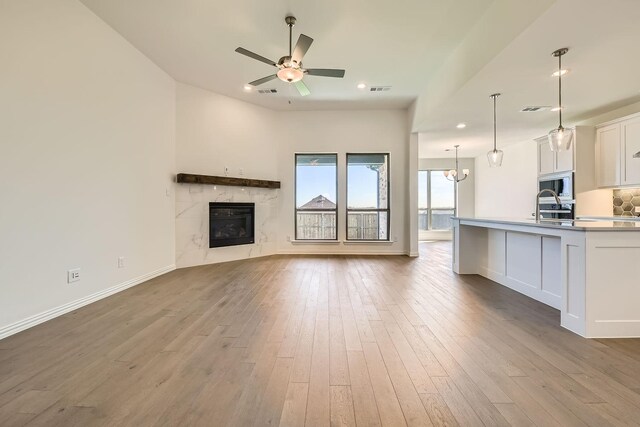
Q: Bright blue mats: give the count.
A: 0